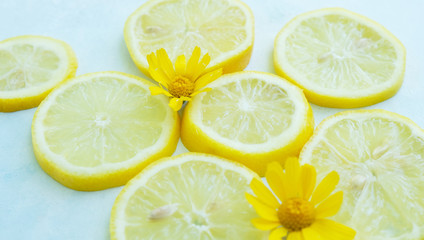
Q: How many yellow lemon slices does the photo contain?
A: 7